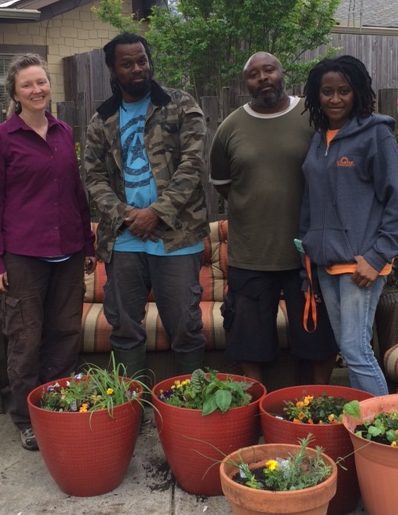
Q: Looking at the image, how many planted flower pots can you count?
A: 5